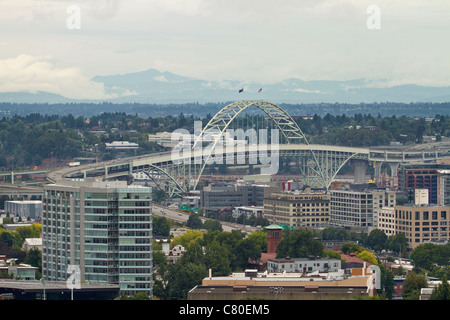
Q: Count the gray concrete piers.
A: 3